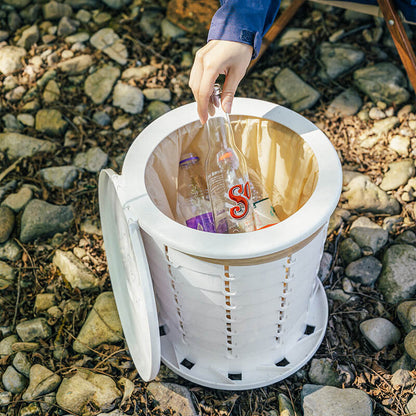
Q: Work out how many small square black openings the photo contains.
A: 5